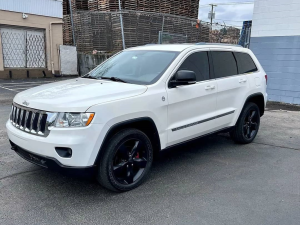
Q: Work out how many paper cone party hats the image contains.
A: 0